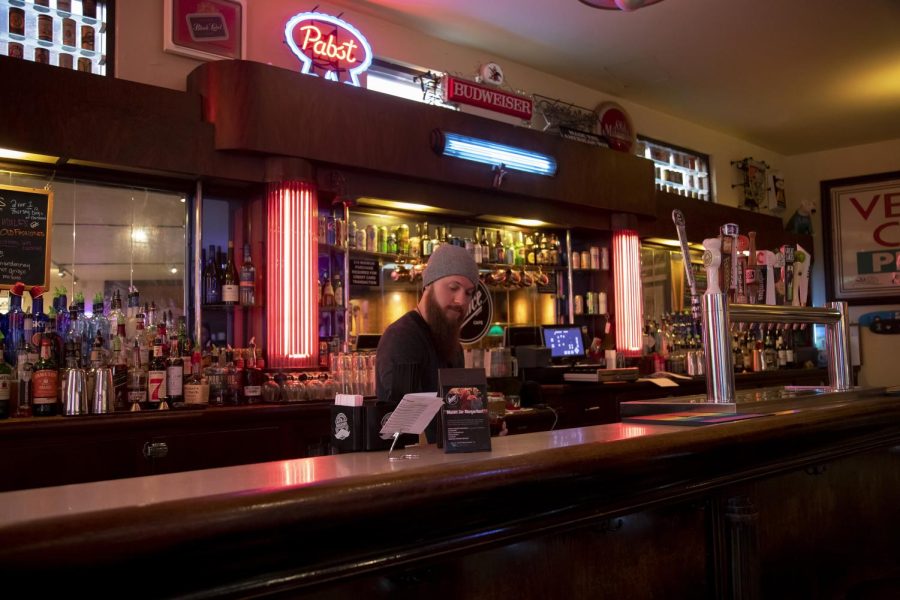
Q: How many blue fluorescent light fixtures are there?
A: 1